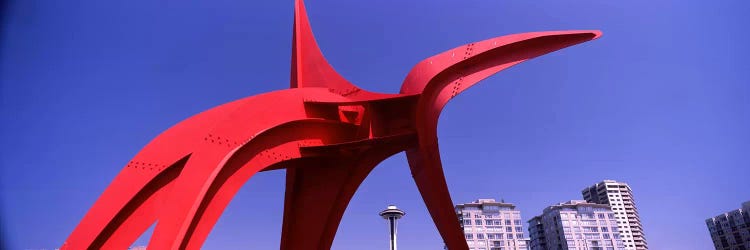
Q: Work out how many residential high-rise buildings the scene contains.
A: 4